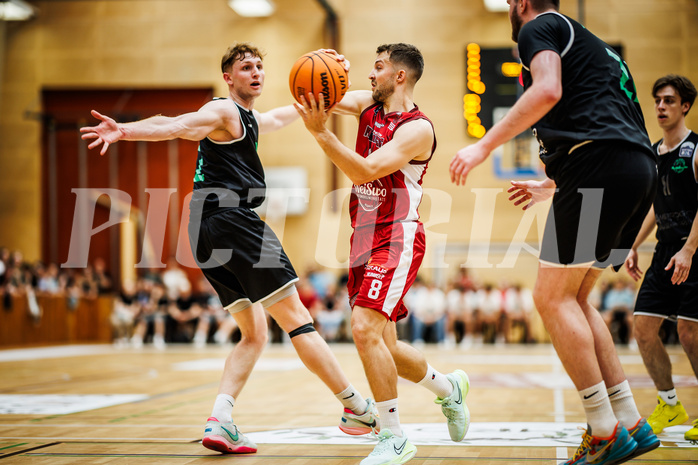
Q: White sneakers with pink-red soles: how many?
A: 2